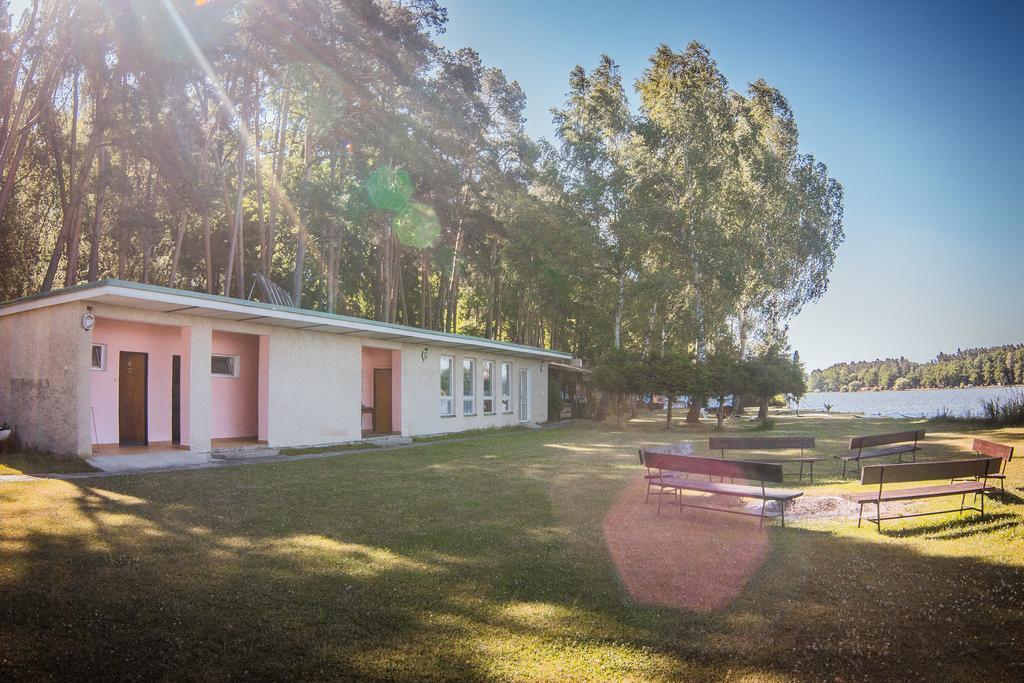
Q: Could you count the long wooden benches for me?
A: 6